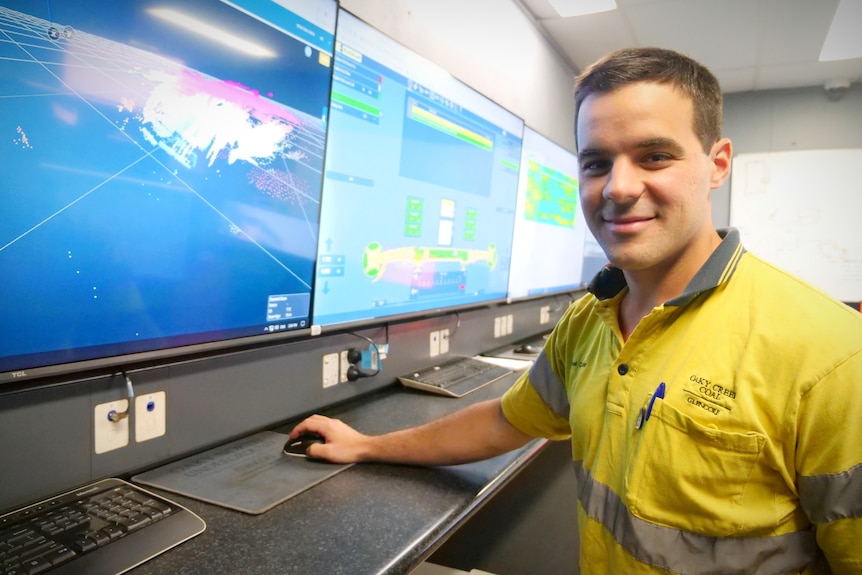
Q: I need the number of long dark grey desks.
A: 1